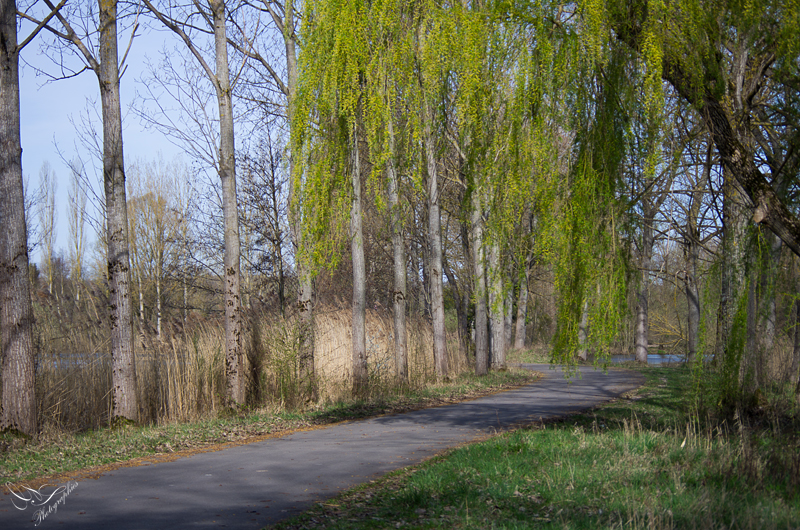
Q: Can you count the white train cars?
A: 0